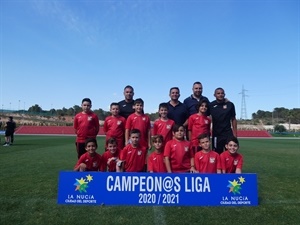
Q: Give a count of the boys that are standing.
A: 5